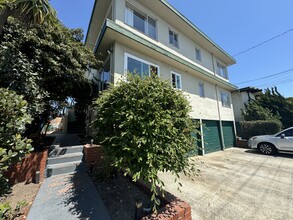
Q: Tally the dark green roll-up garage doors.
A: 3